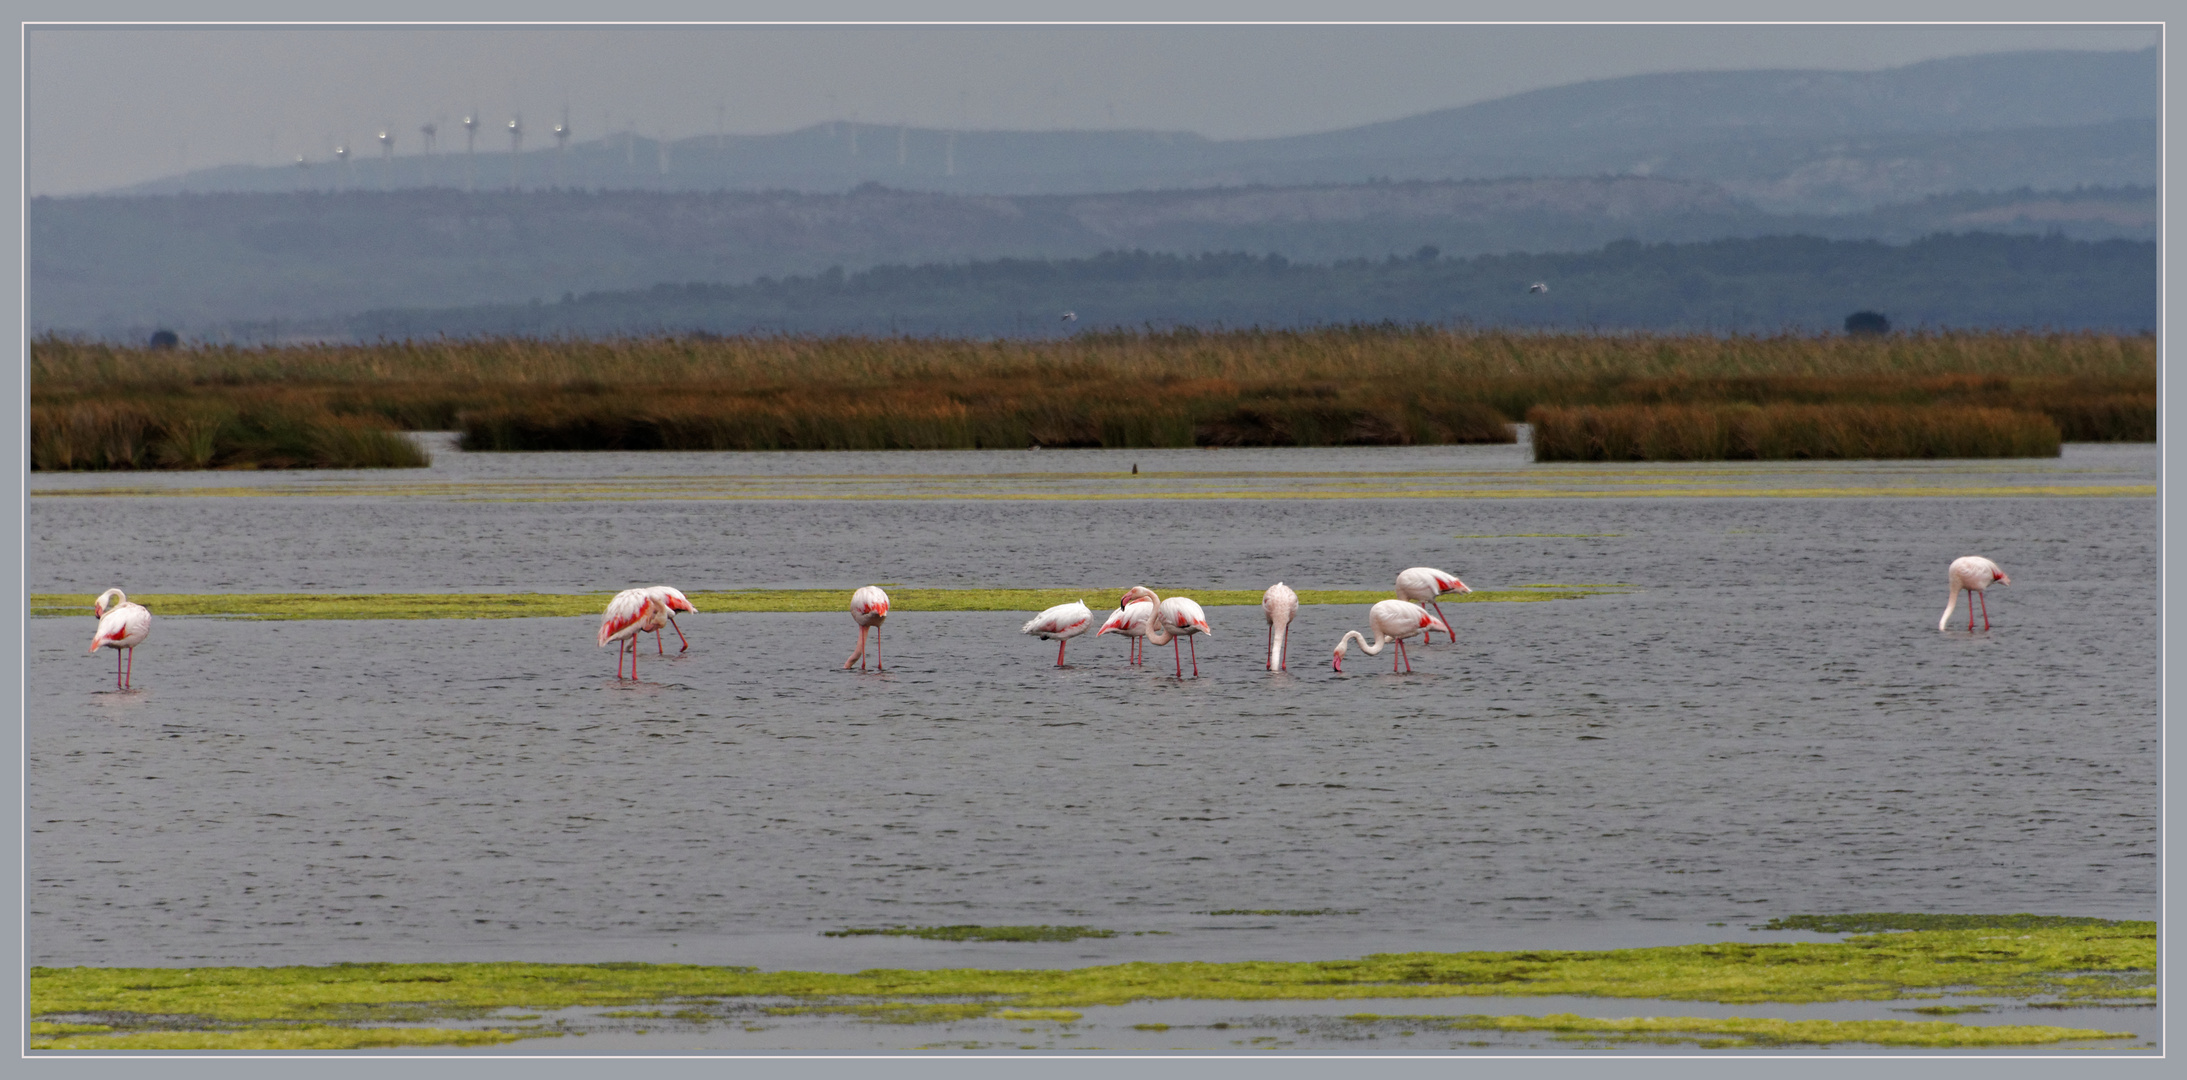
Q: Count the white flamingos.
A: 11